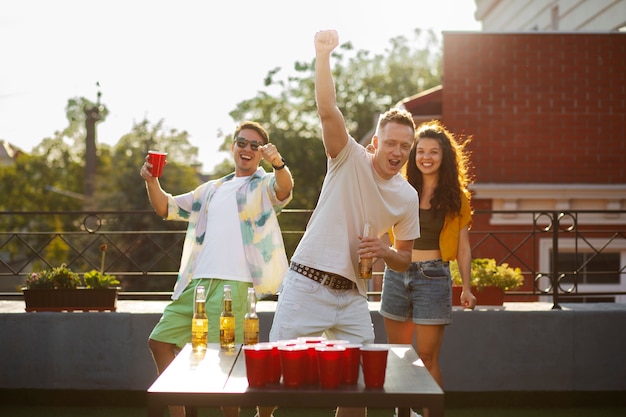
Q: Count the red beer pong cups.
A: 11